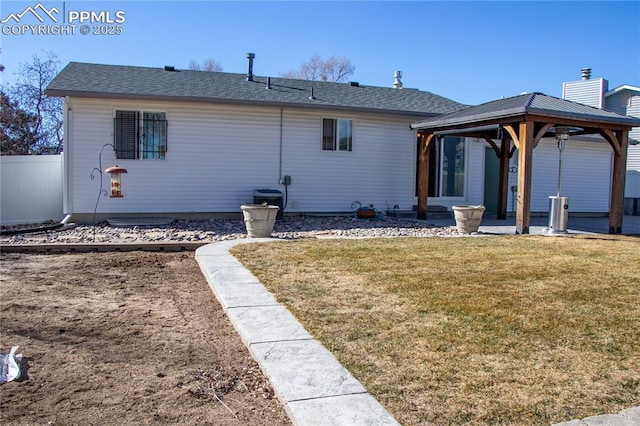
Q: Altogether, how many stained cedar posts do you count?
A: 4